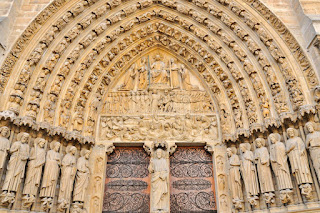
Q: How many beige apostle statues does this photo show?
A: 12